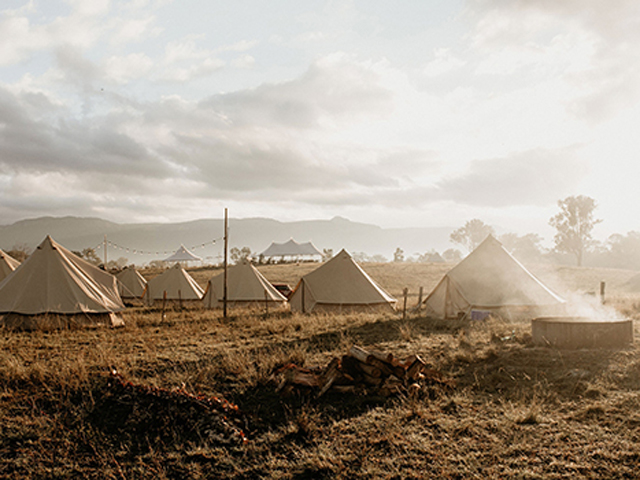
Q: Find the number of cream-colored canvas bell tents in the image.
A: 7